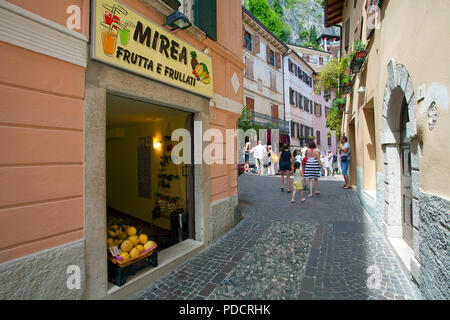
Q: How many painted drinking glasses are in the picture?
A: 3